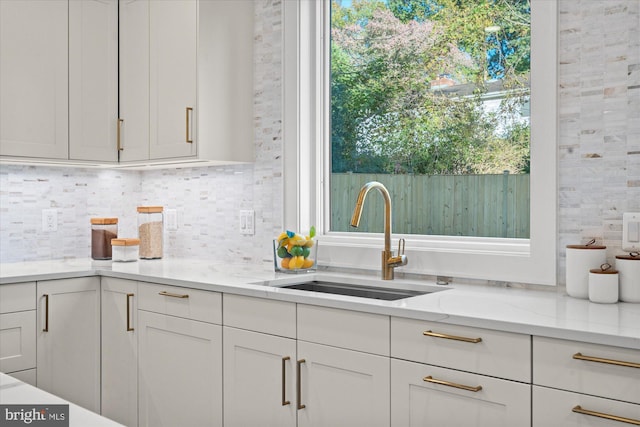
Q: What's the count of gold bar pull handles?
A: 11